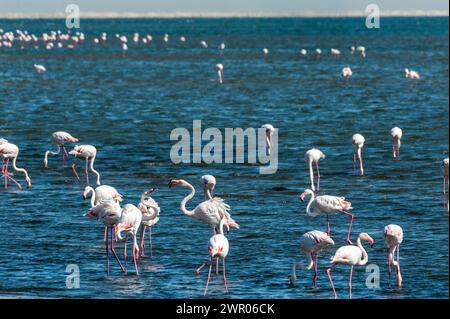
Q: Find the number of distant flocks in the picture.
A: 1